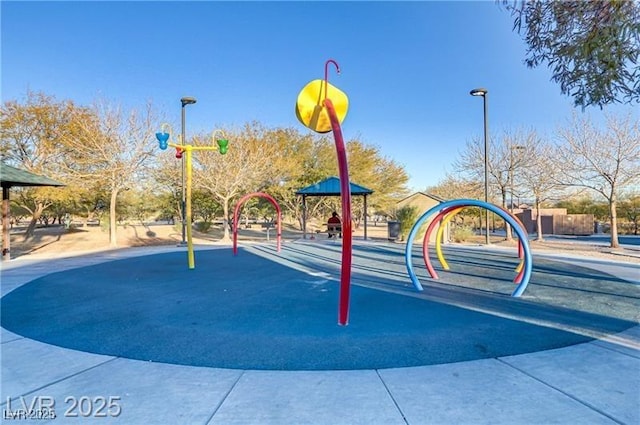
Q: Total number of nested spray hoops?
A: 3